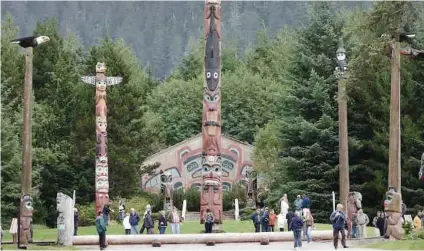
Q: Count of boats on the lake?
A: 0